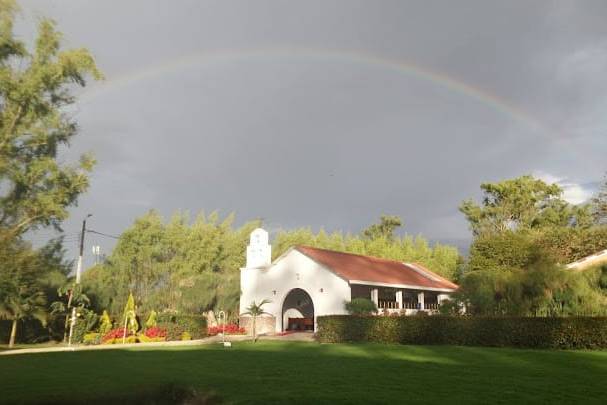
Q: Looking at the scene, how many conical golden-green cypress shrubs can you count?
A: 3